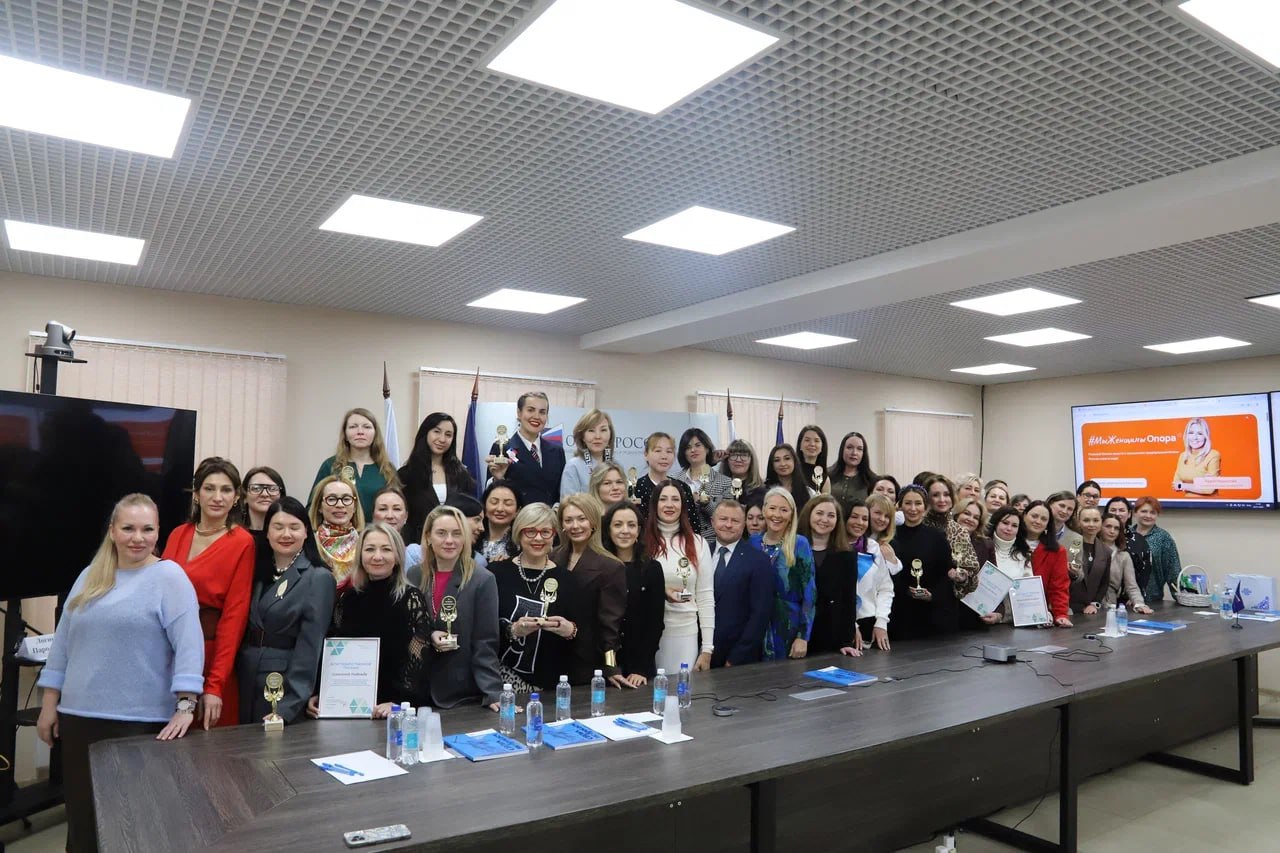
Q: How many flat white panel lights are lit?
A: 13